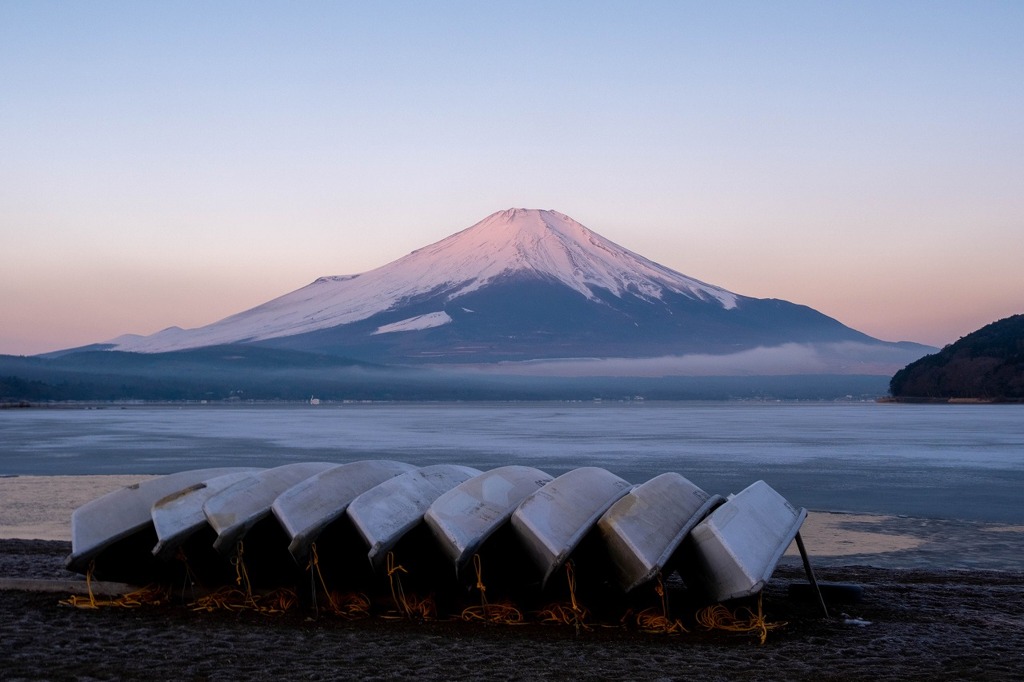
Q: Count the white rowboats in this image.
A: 9